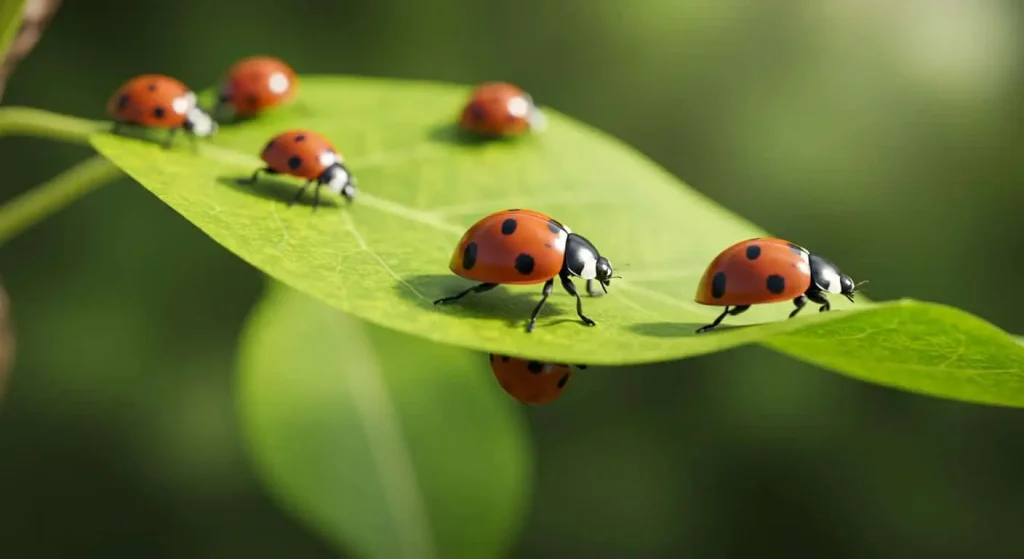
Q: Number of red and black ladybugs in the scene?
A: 7